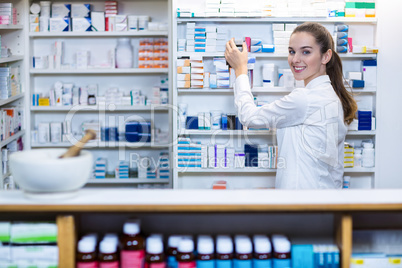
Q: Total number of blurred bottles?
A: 11